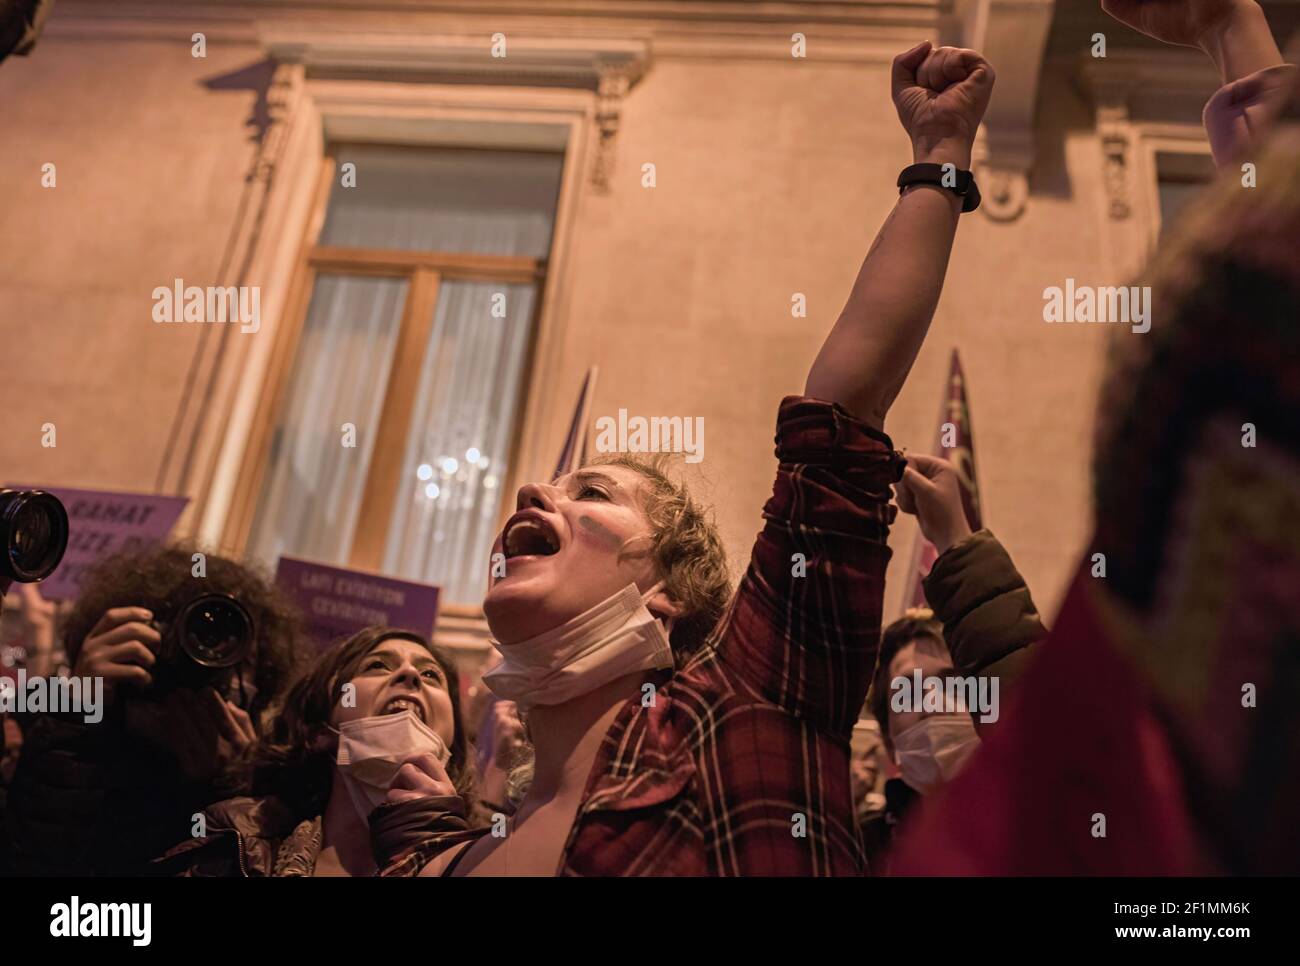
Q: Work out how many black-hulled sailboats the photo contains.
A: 0